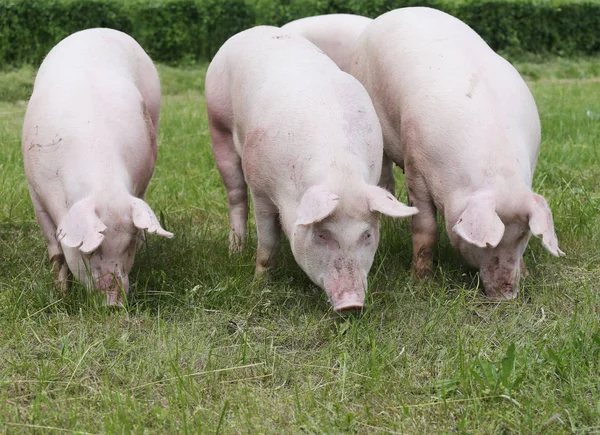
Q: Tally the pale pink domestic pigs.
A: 4